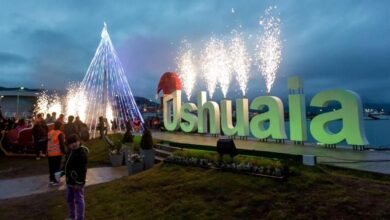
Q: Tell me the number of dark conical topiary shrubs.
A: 2